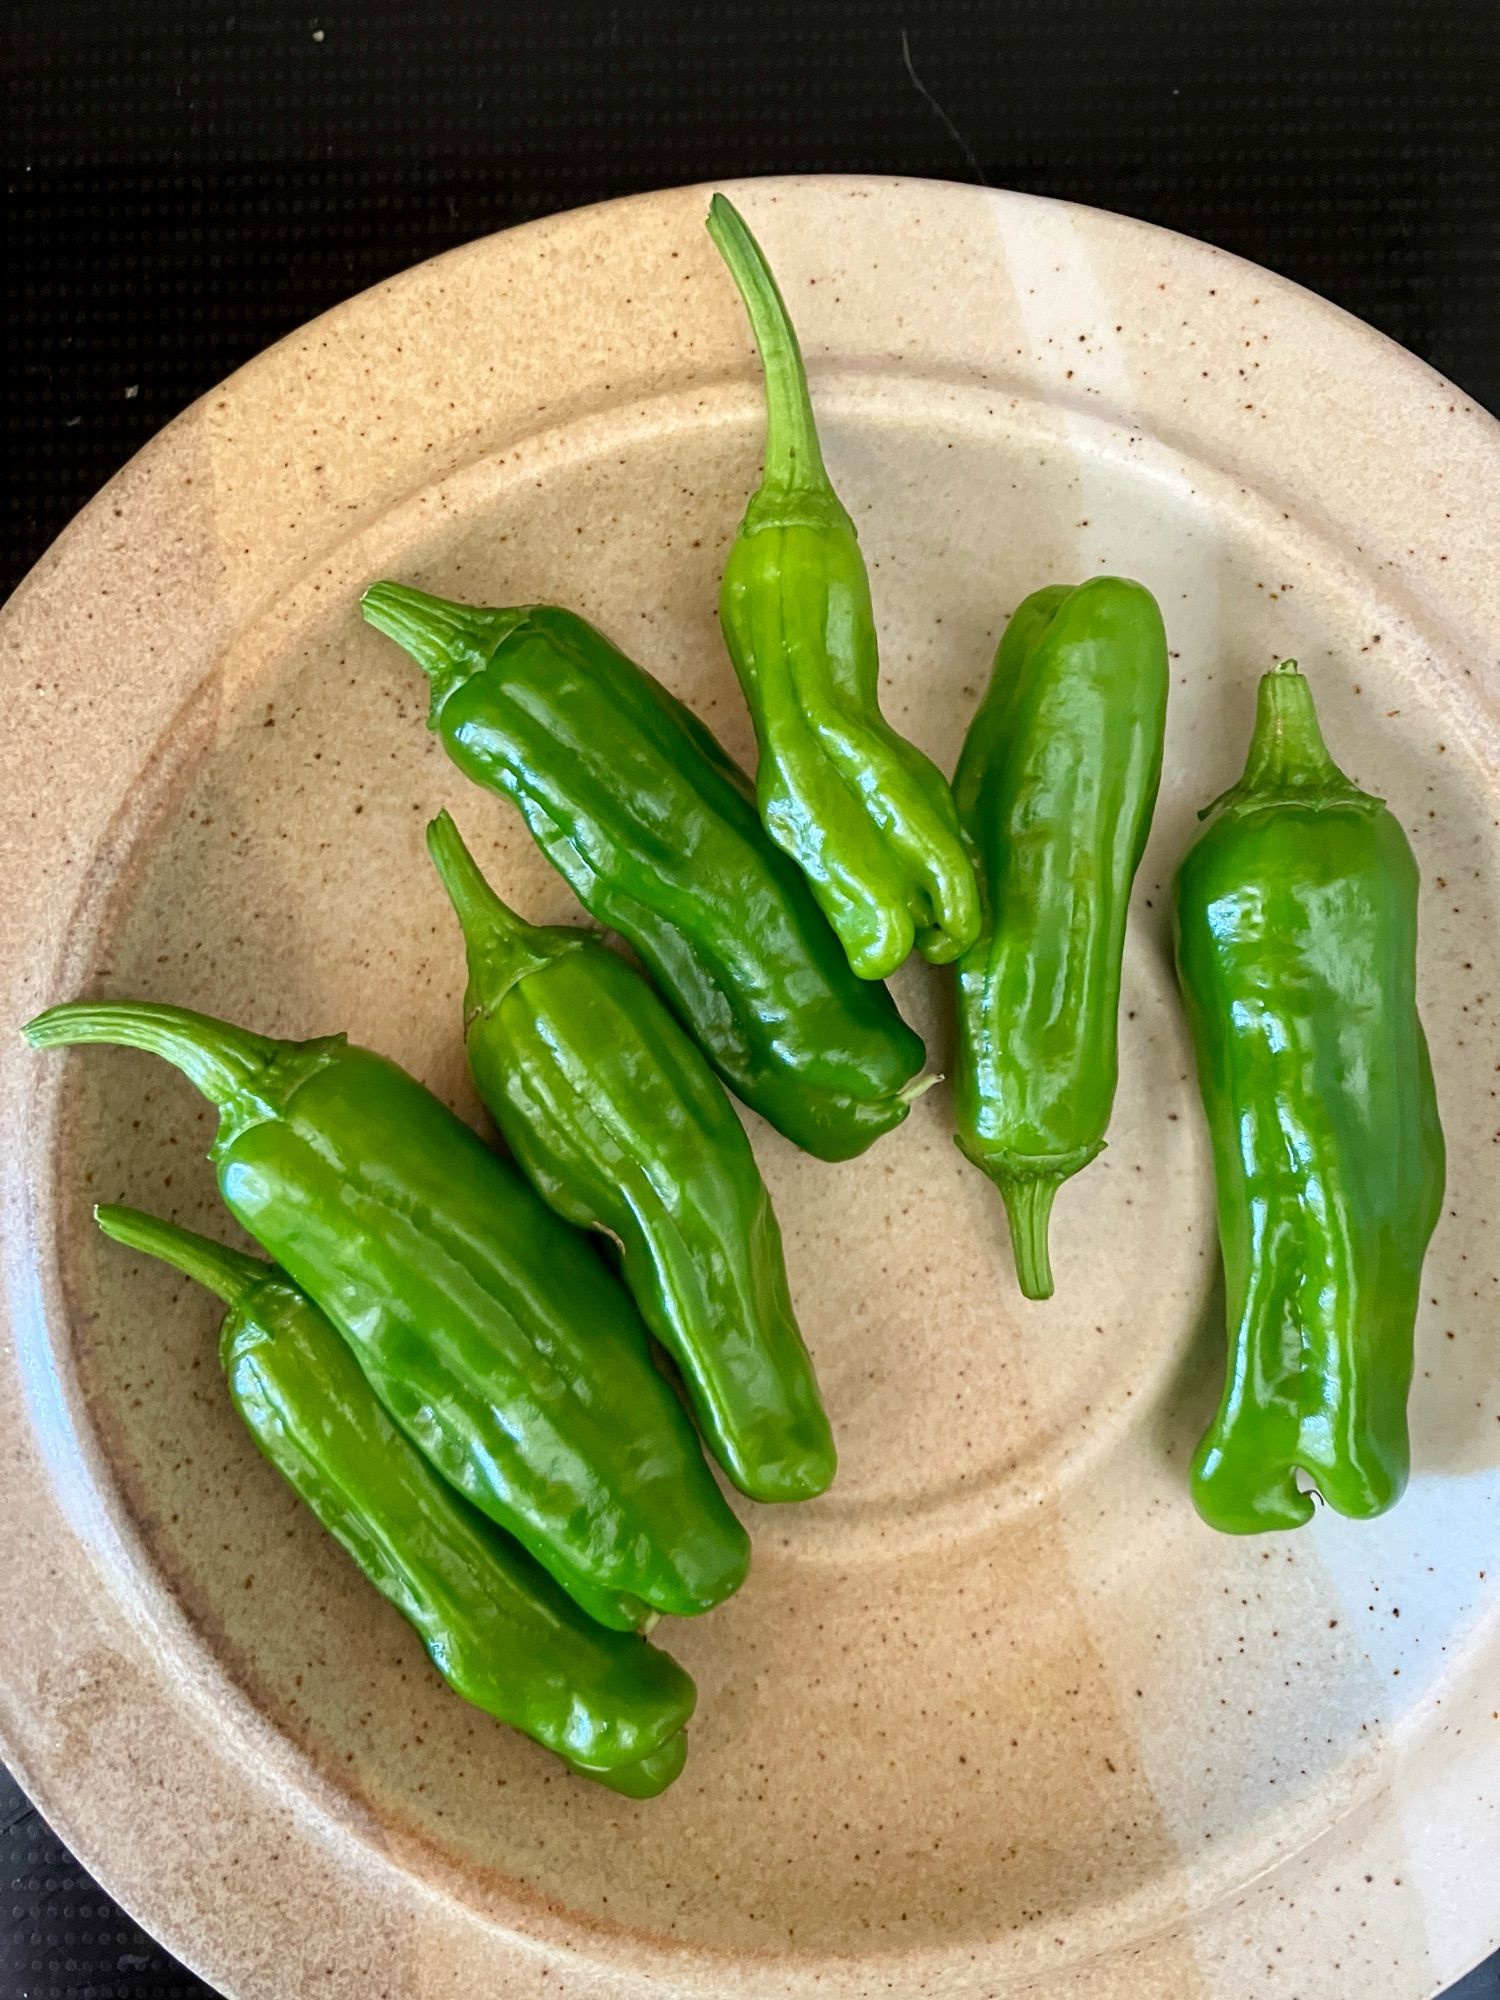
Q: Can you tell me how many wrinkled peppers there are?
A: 7